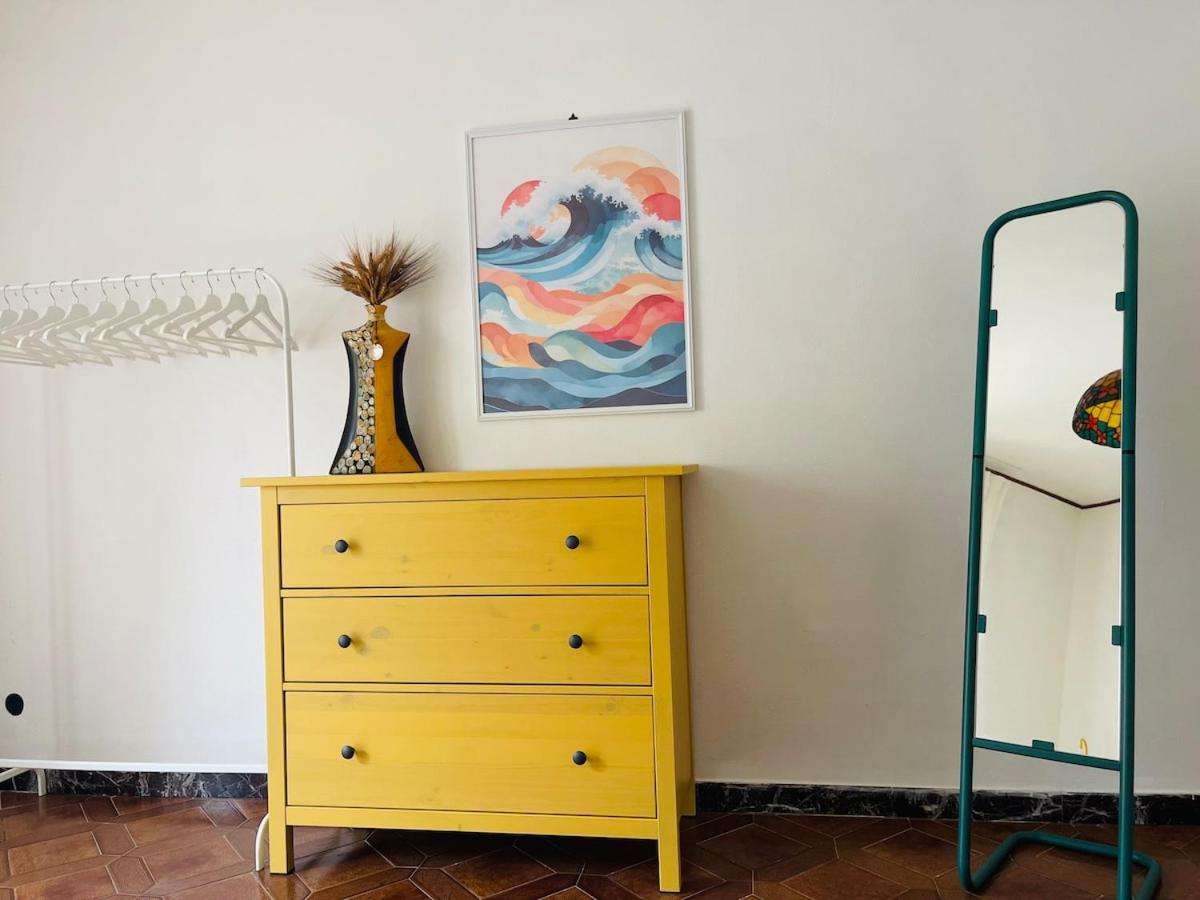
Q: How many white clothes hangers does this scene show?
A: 11